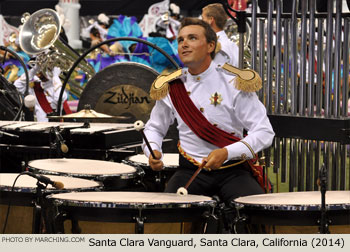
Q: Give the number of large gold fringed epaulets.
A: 2